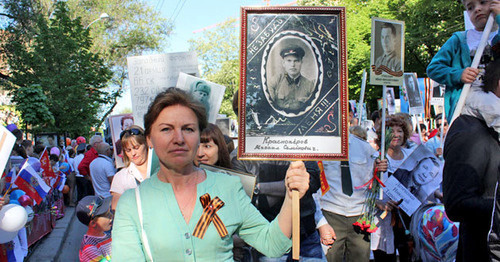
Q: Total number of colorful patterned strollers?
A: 1